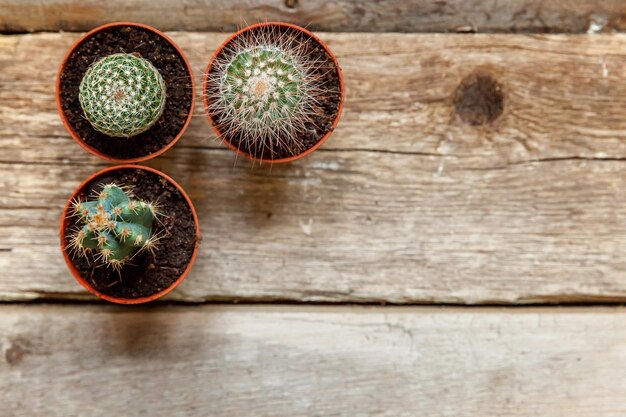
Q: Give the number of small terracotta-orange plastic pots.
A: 3